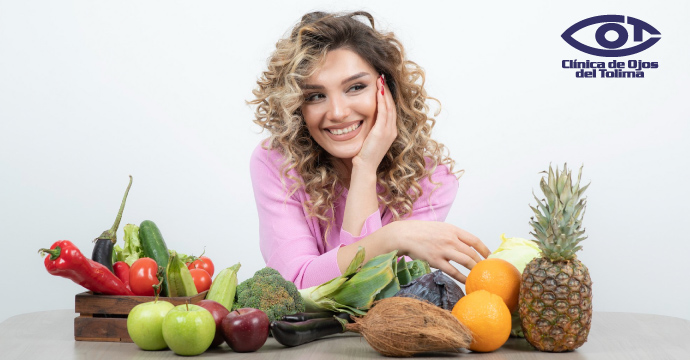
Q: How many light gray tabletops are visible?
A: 1